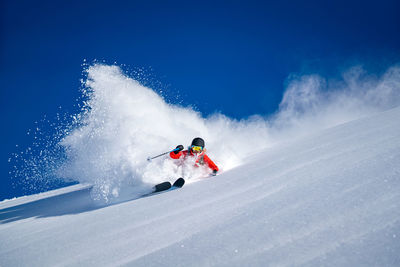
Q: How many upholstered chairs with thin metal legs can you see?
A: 0